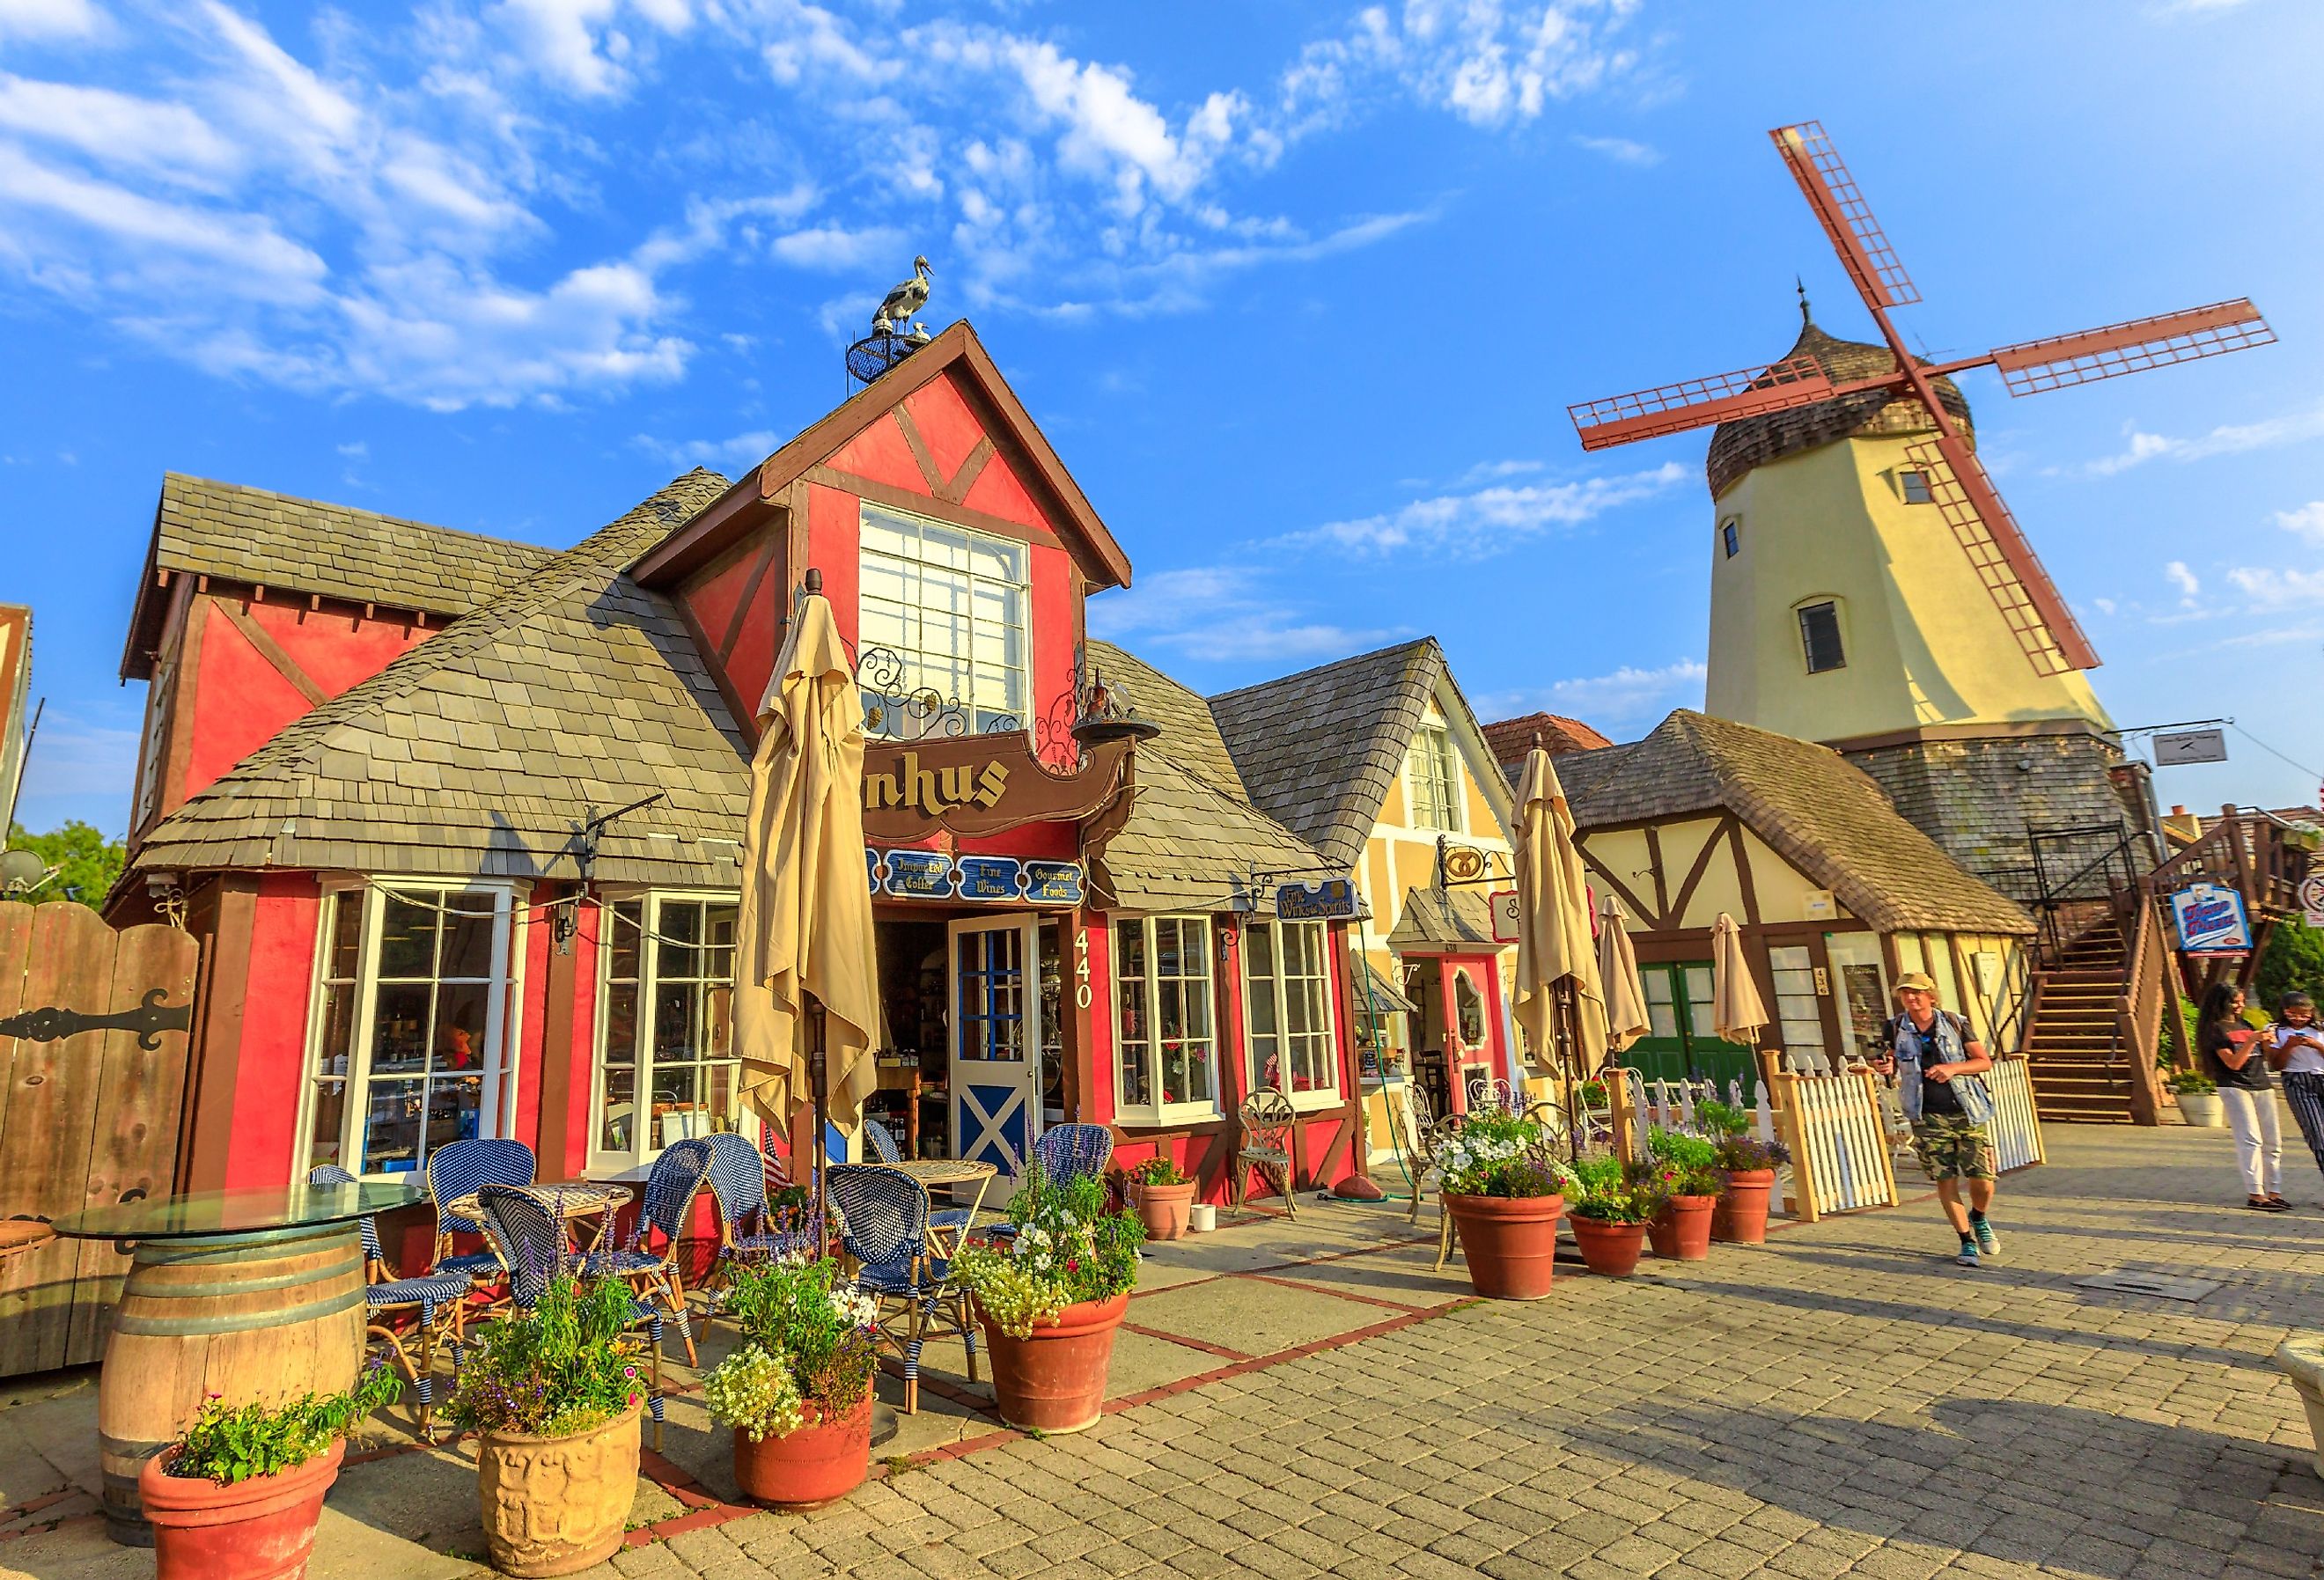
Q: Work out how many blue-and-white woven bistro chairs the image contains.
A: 8